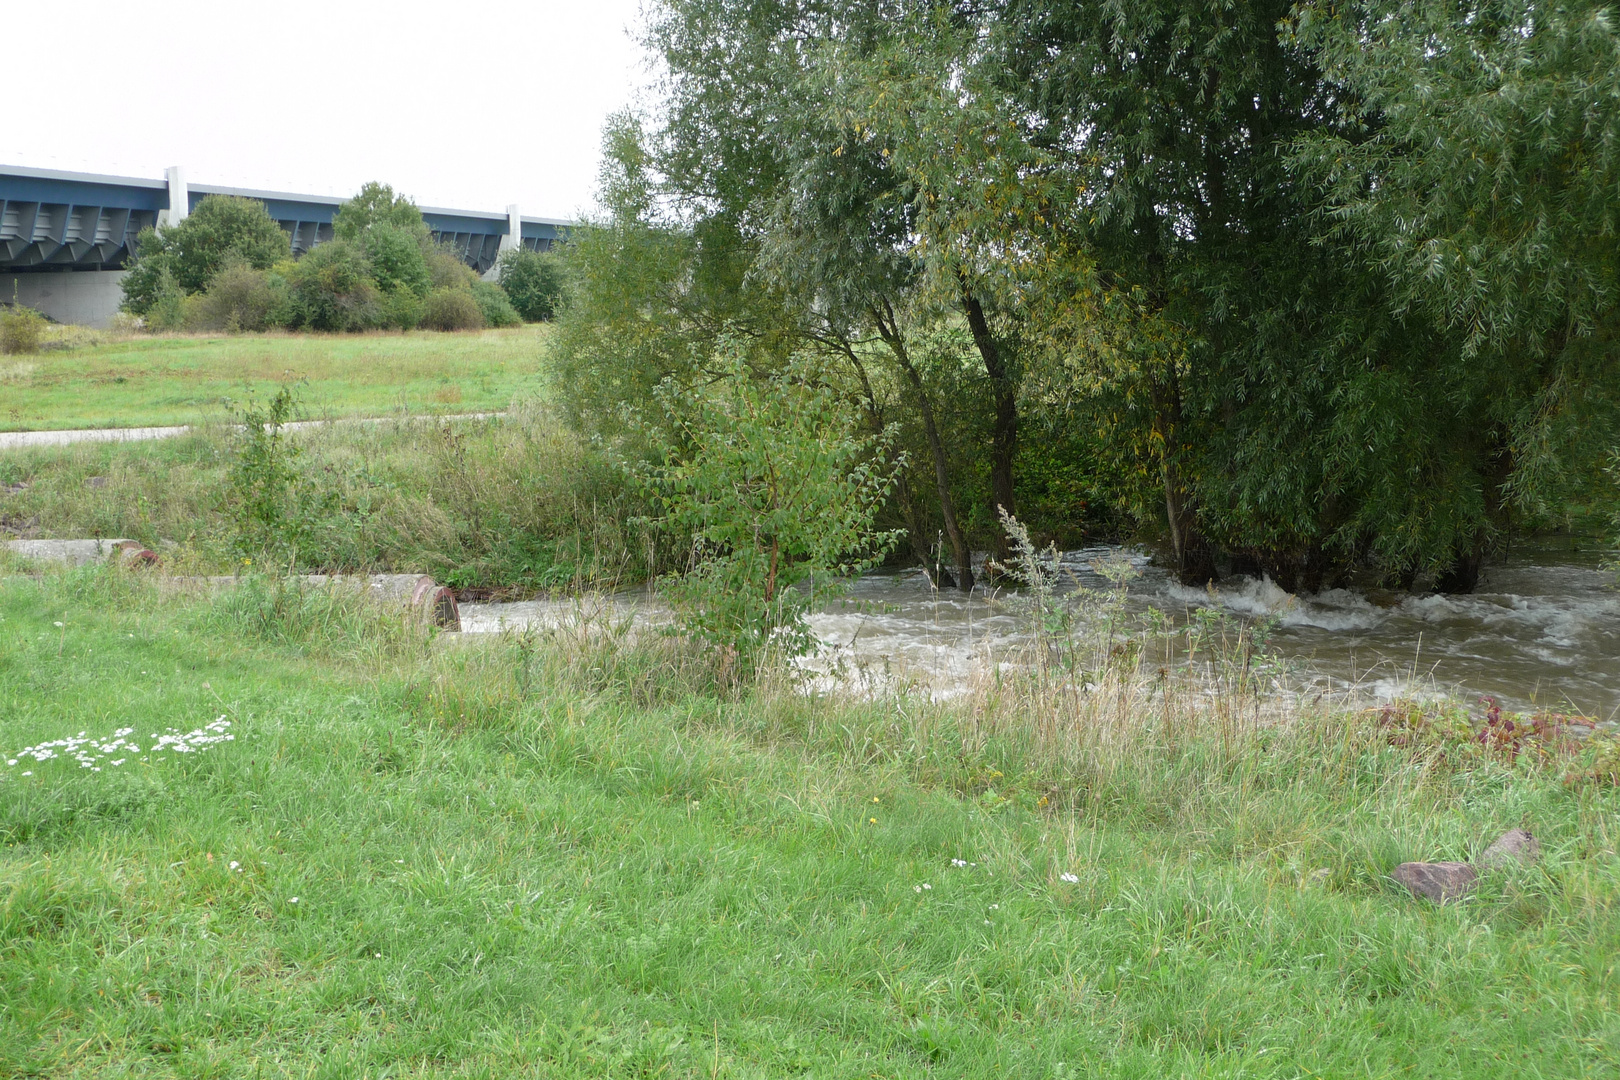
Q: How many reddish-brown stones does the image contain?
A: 2